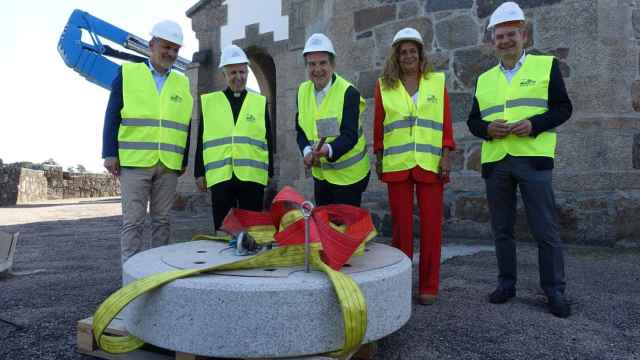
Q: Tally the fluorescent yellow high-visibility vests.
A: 5